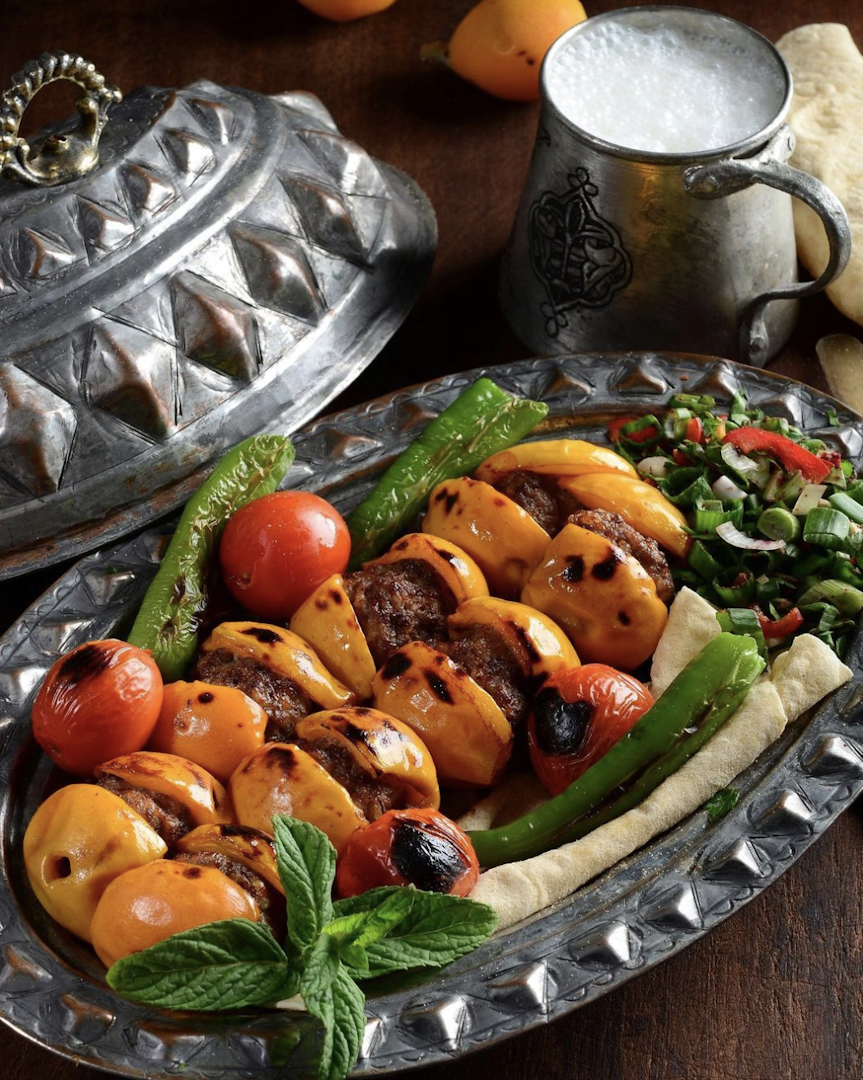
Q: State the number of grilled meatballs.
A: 8